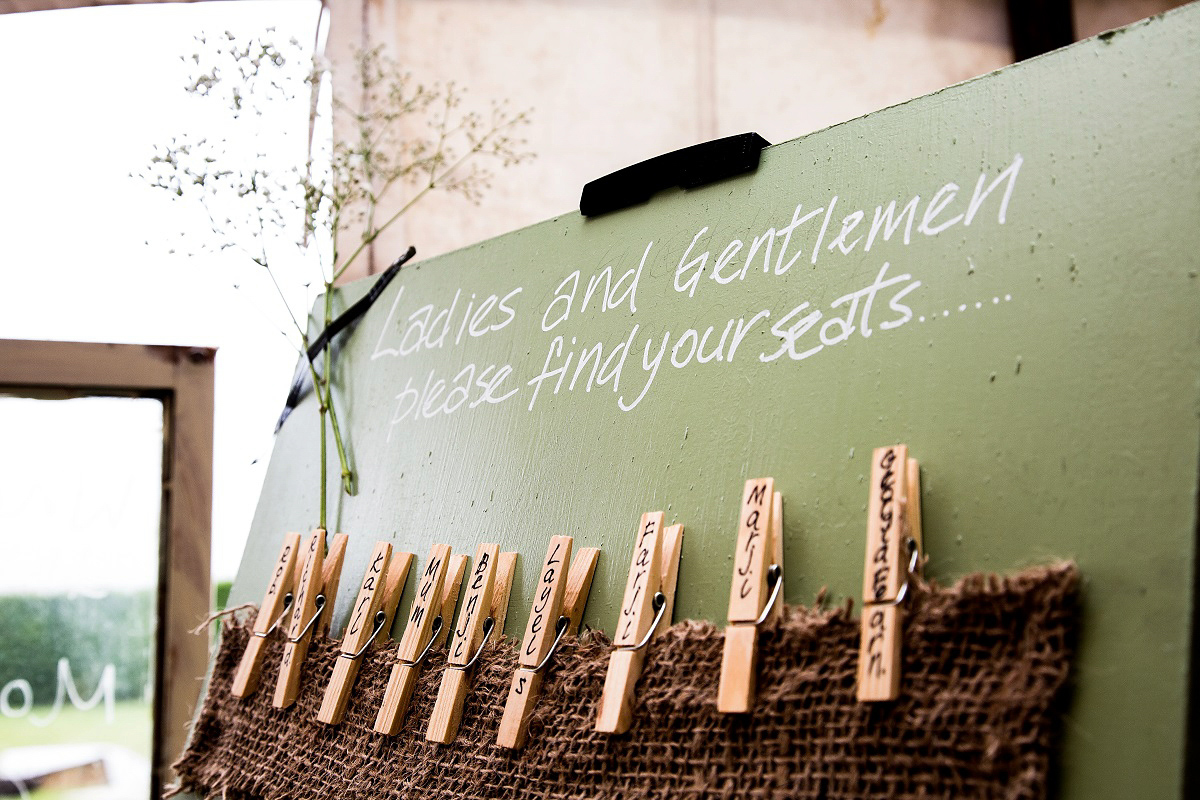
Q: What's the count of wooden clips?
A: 9